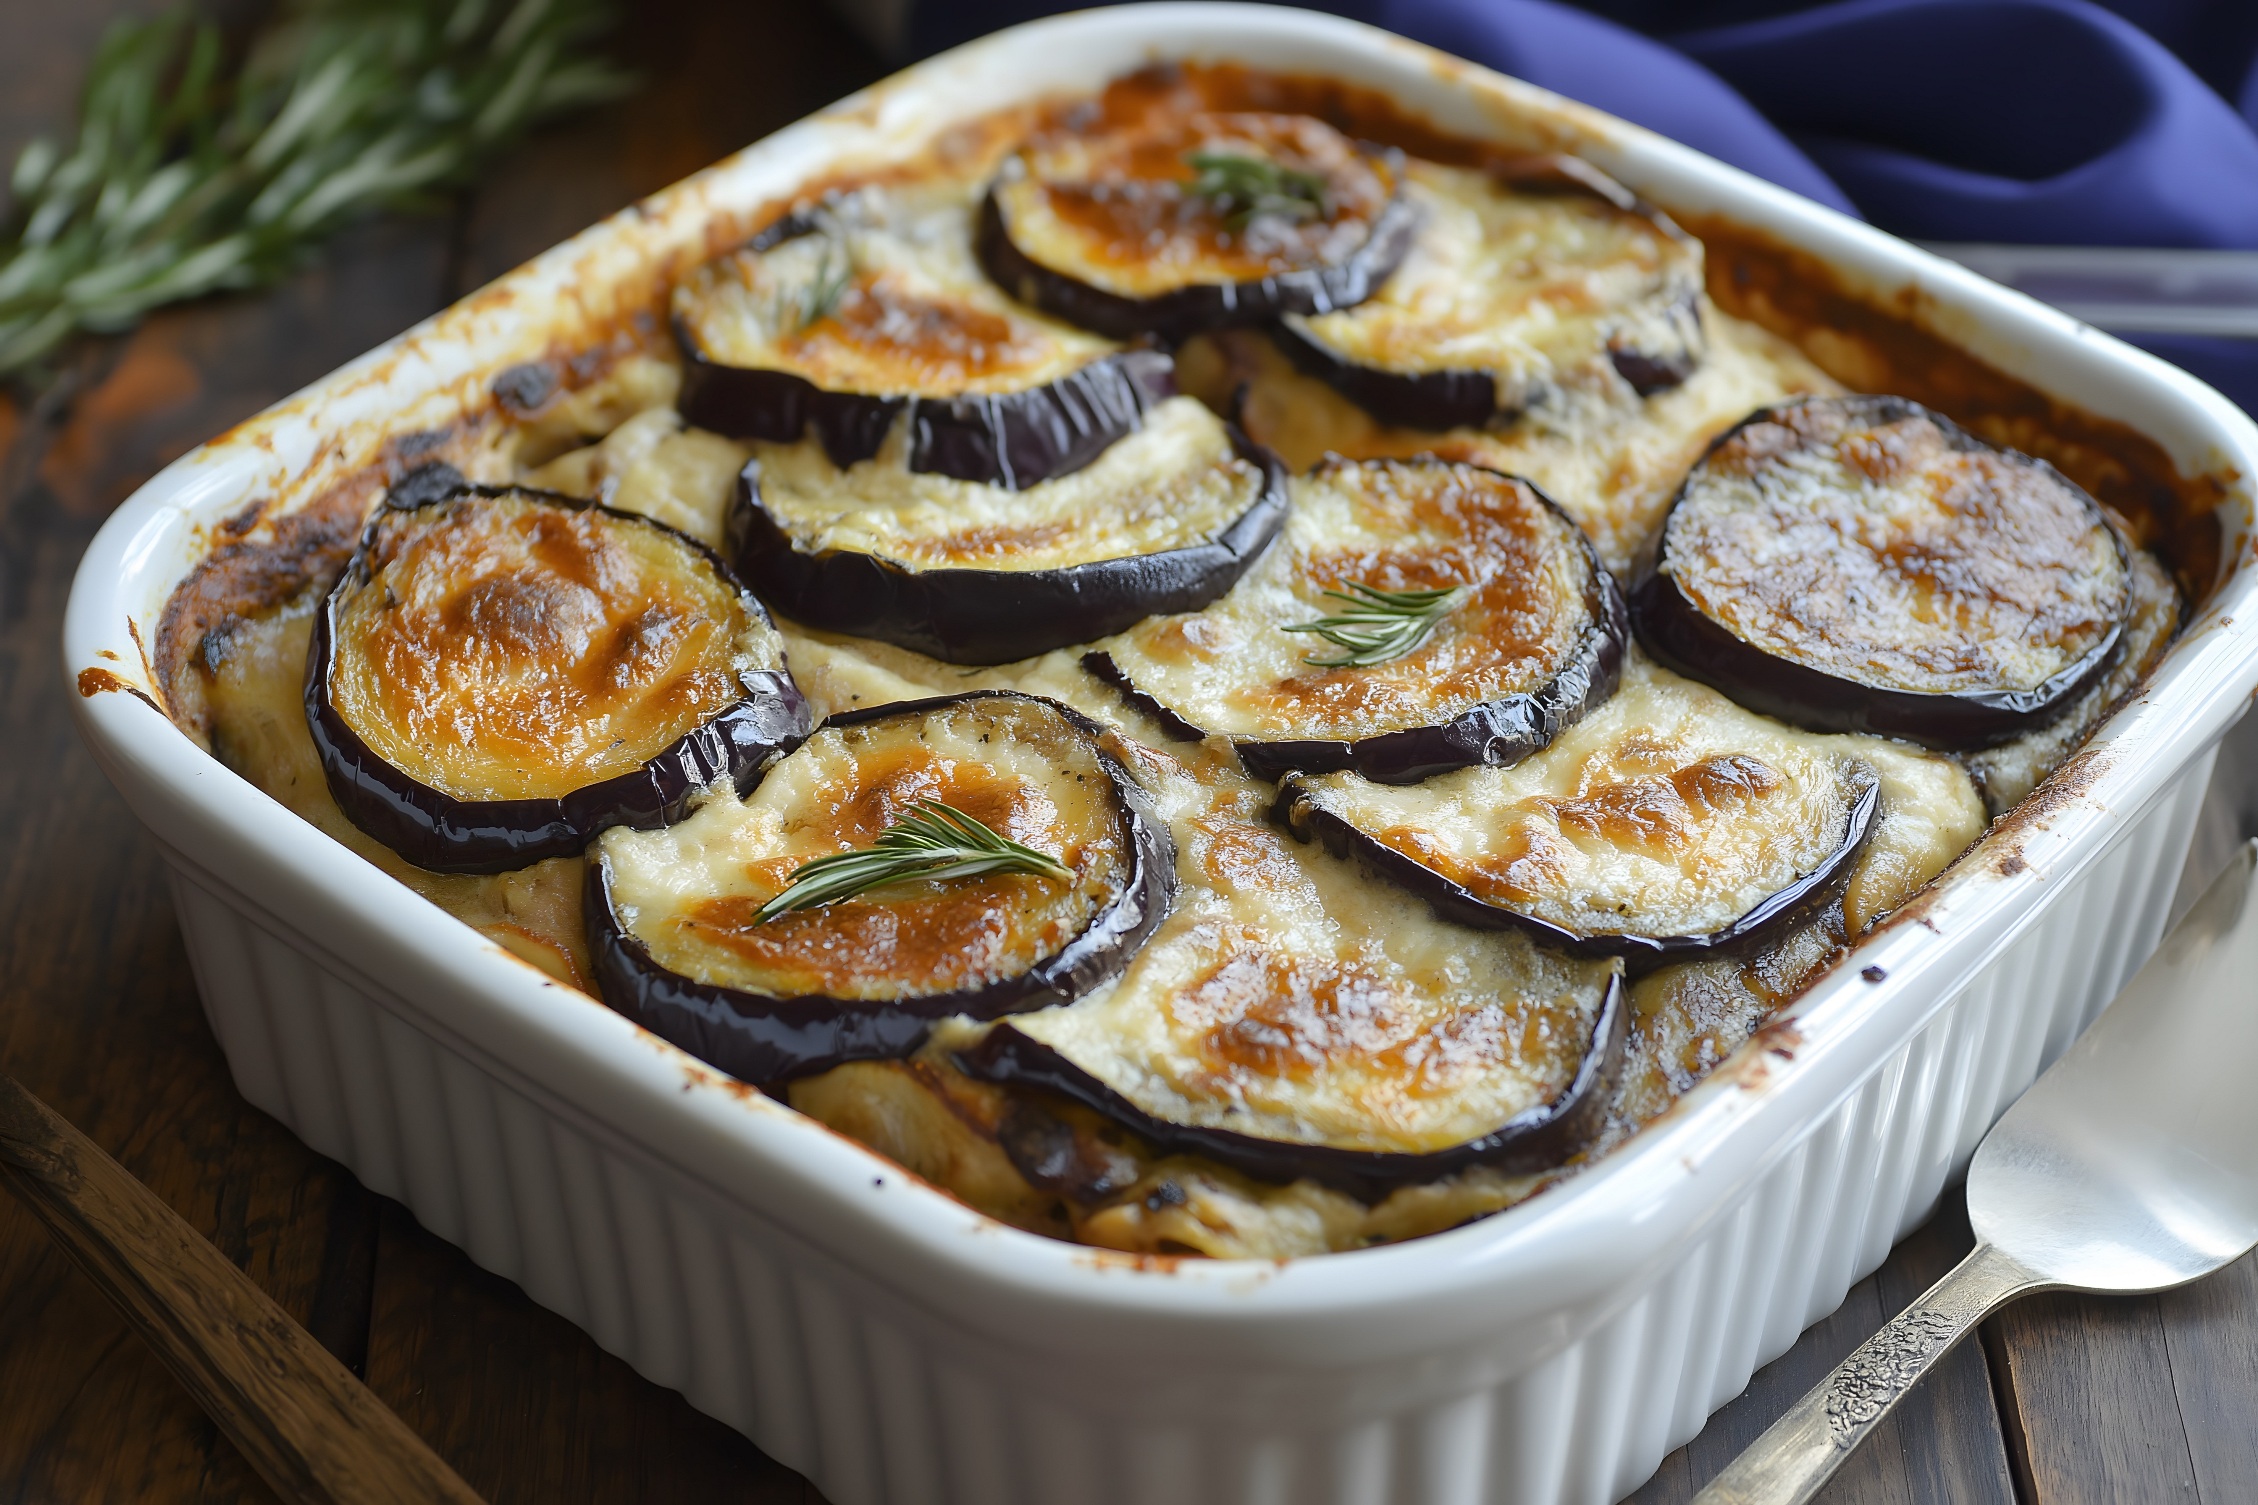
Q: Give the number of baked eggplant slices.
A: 10